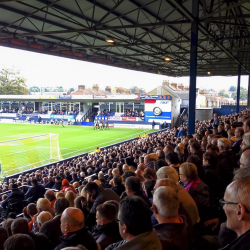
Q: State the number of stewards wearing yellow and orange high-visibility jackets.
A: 3